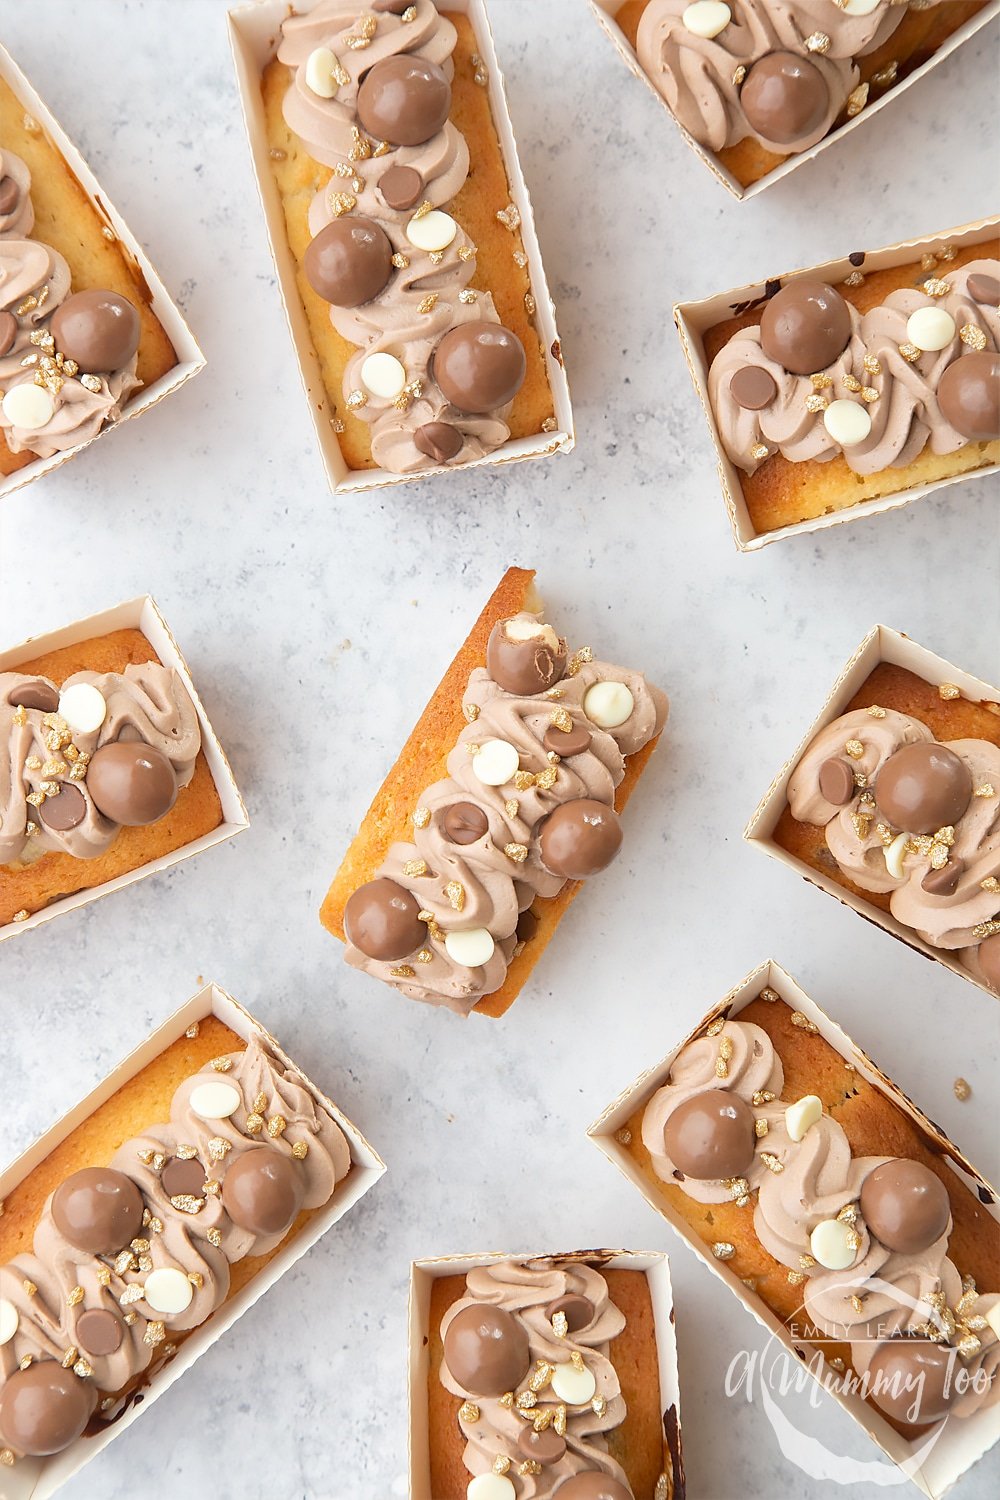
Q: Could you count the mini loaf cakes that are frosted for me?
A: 10